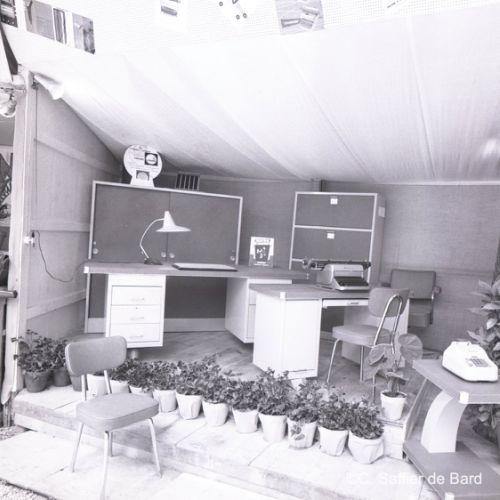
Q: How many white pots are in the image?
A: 12